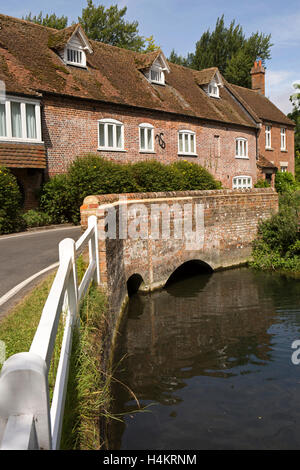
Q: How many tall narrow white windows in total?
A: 2